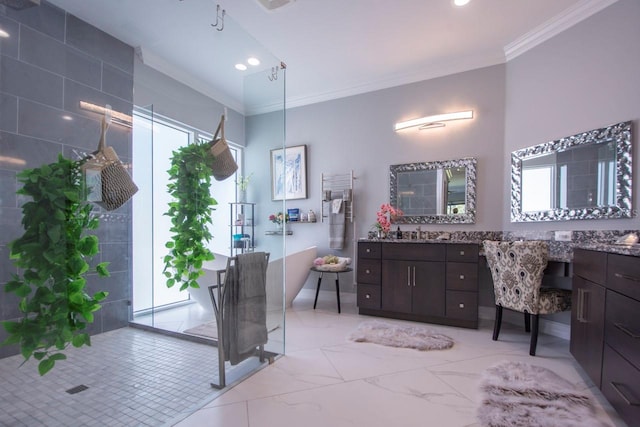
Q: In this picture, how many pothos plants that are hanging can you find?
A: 2